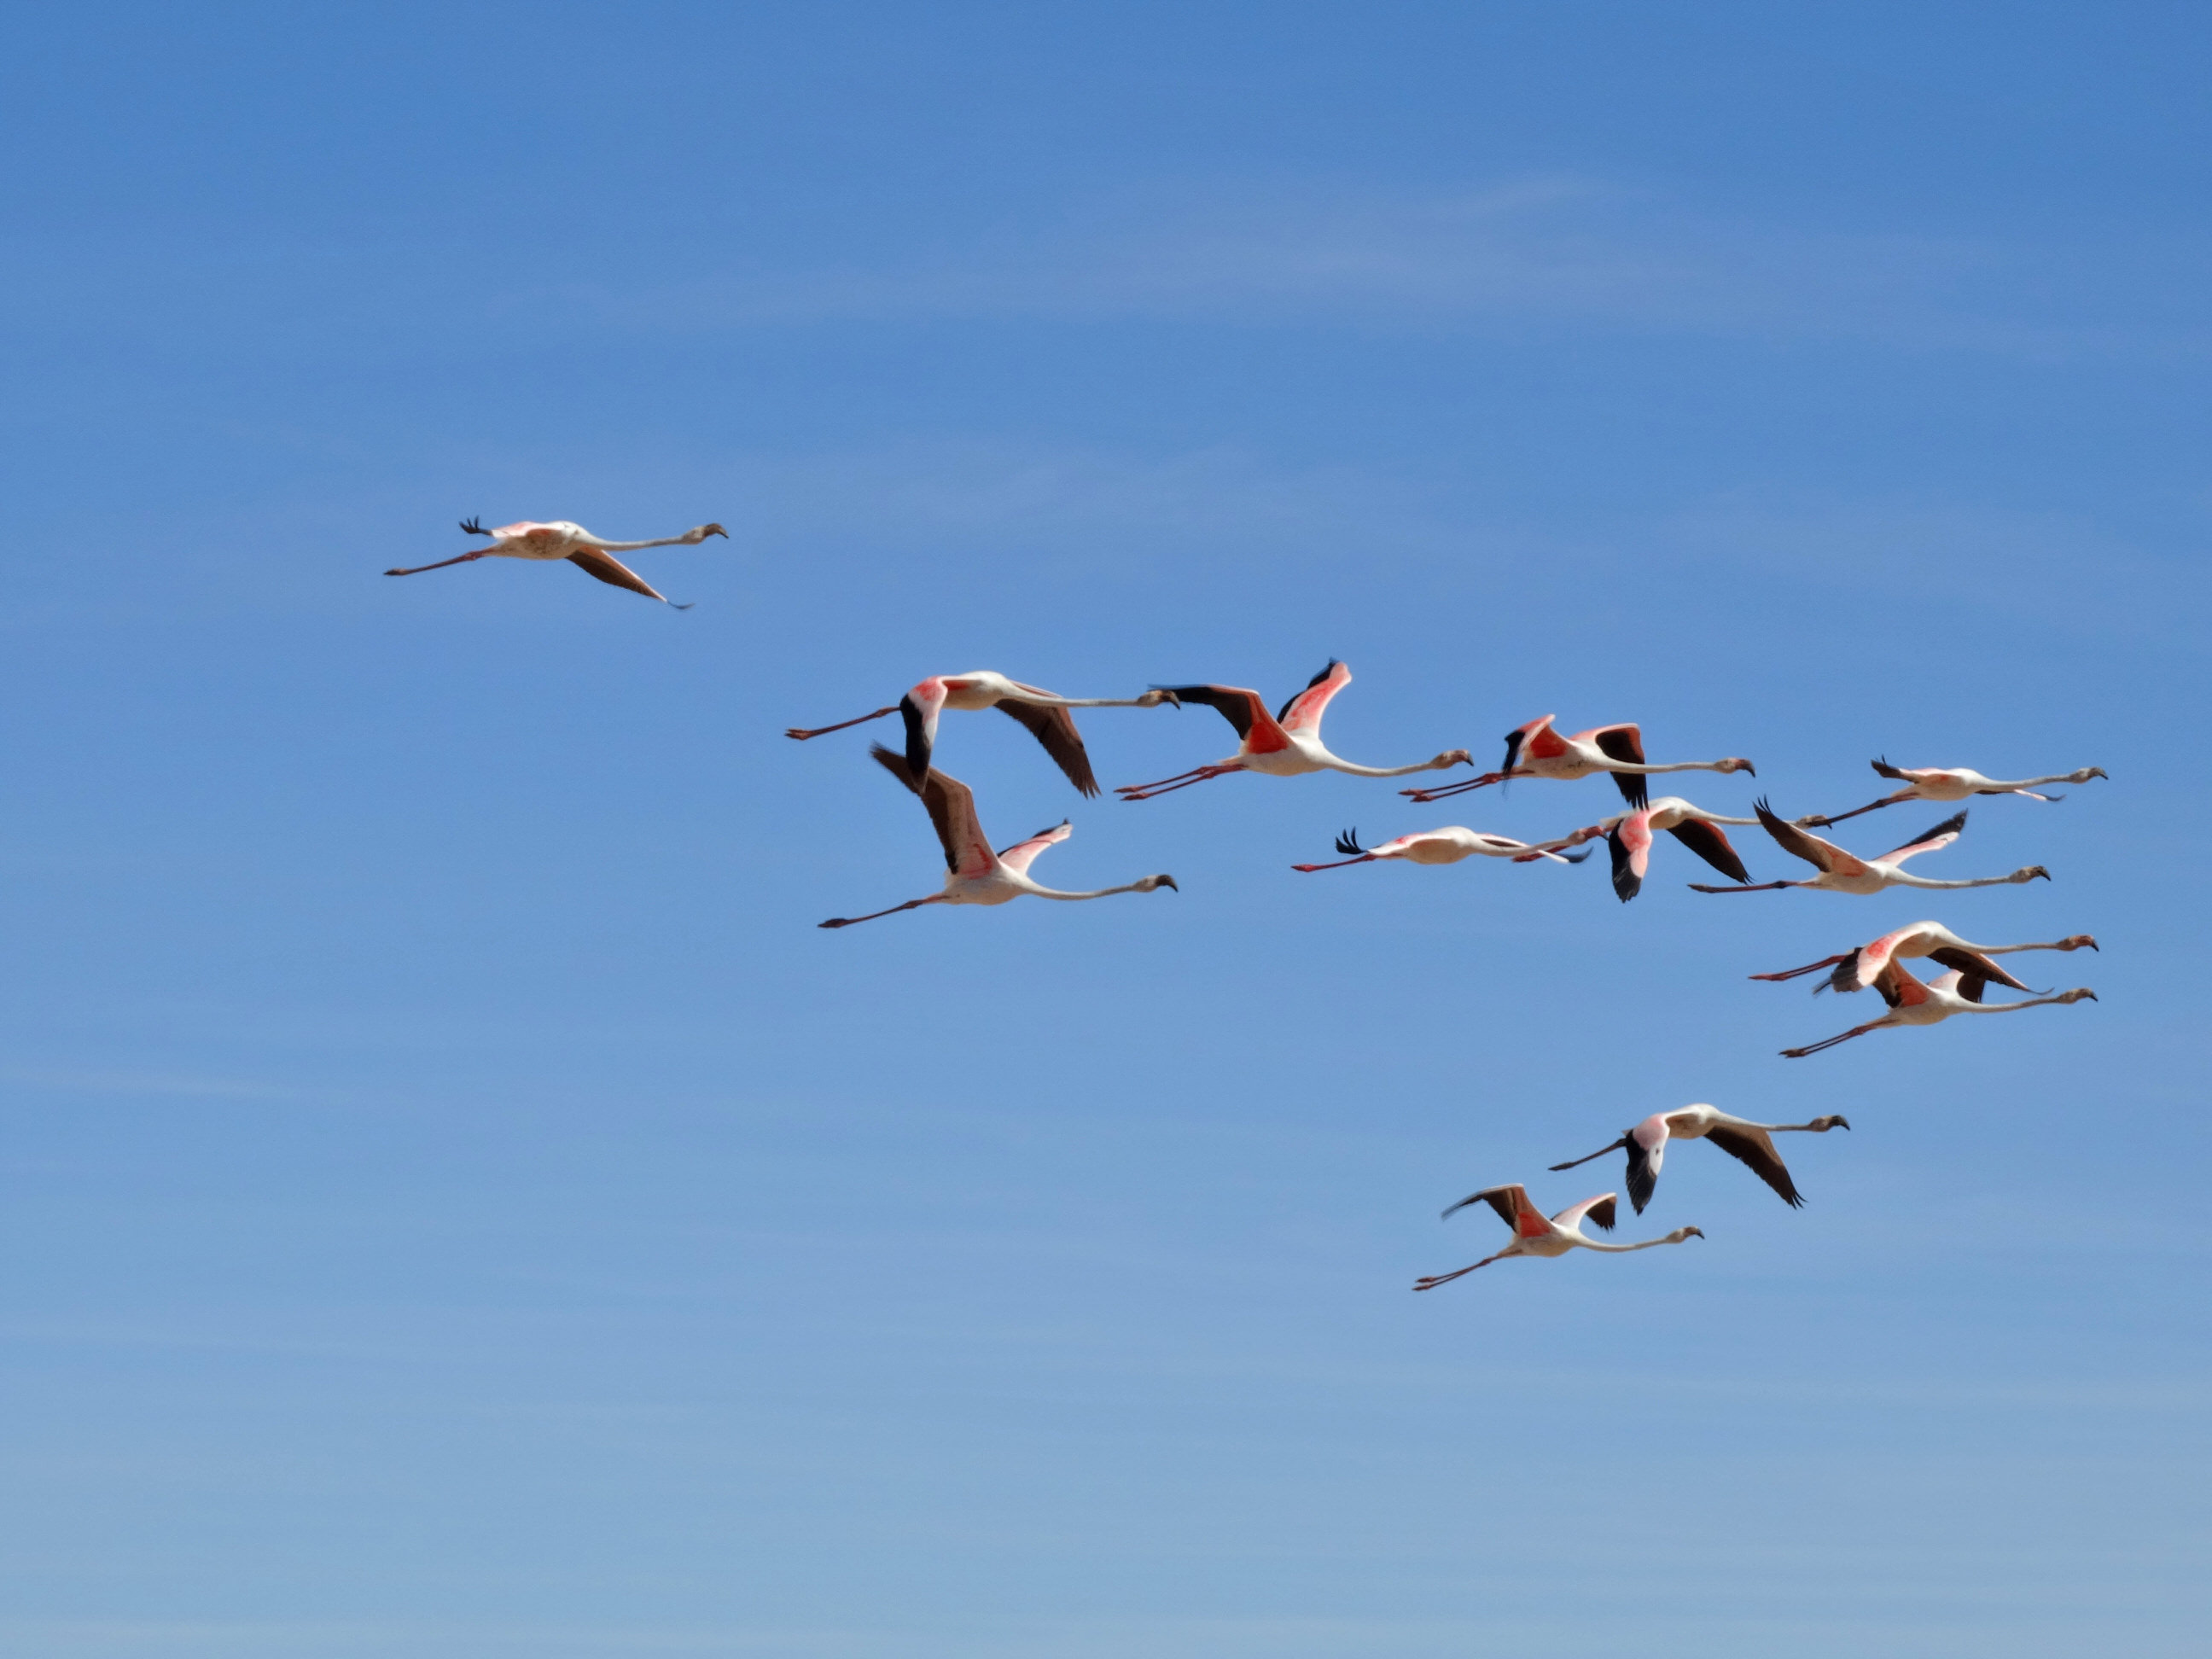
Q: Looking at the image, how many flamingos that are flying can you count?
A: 13